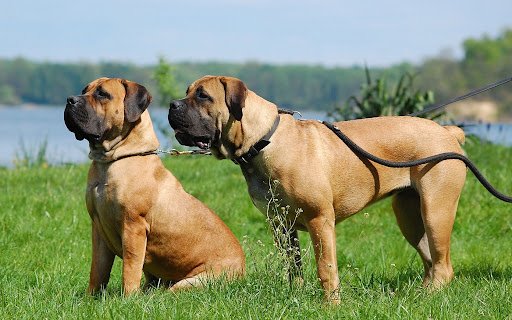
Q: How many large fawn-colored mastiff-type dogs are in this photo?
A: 2